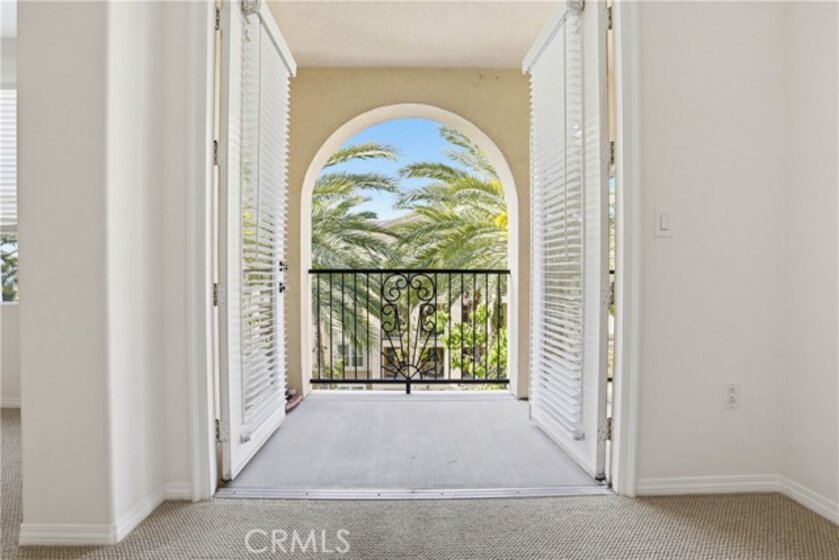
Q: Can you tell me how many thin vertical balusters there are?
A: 13